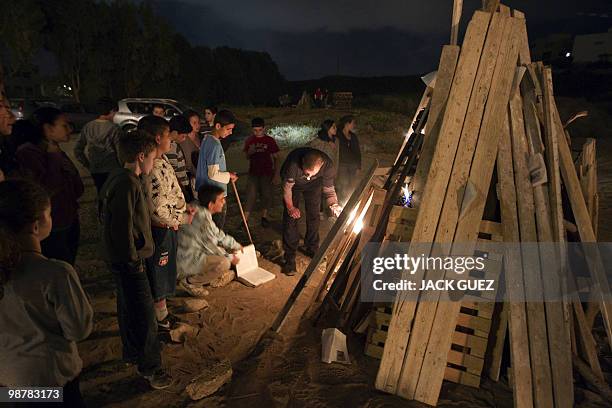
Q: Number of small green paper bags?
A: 0